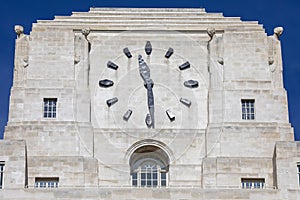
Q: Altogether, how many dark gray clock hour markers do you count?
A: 12